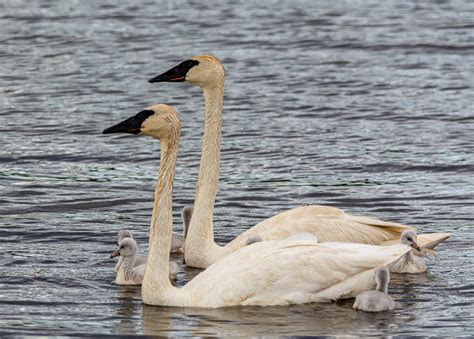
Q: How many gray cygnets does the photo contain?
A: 6